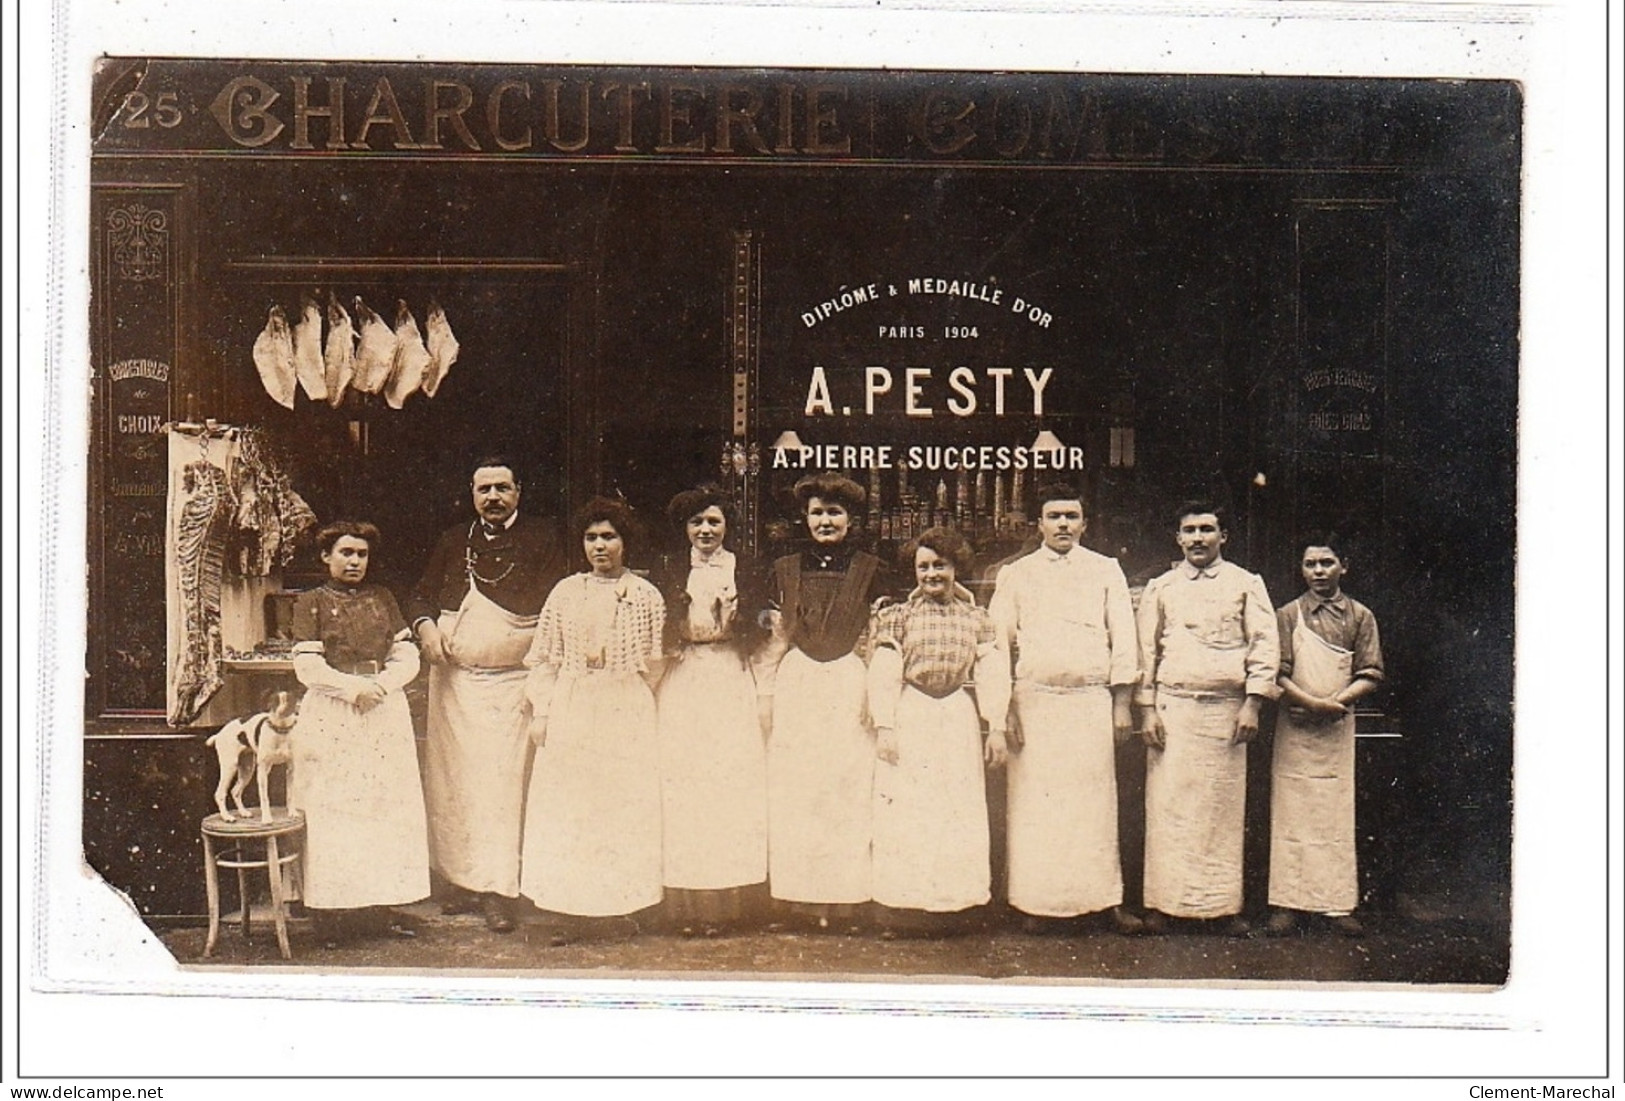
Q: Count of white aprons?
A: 9